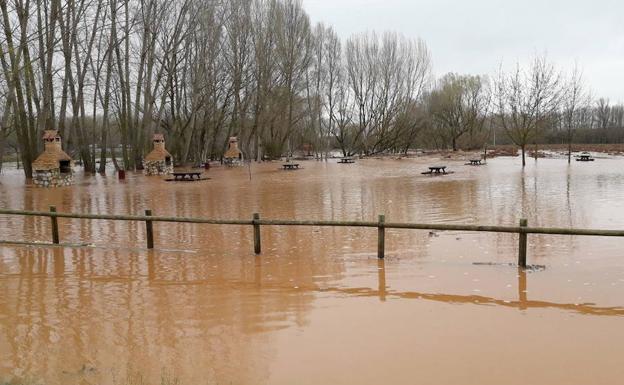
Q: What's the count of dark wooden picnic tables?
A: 6